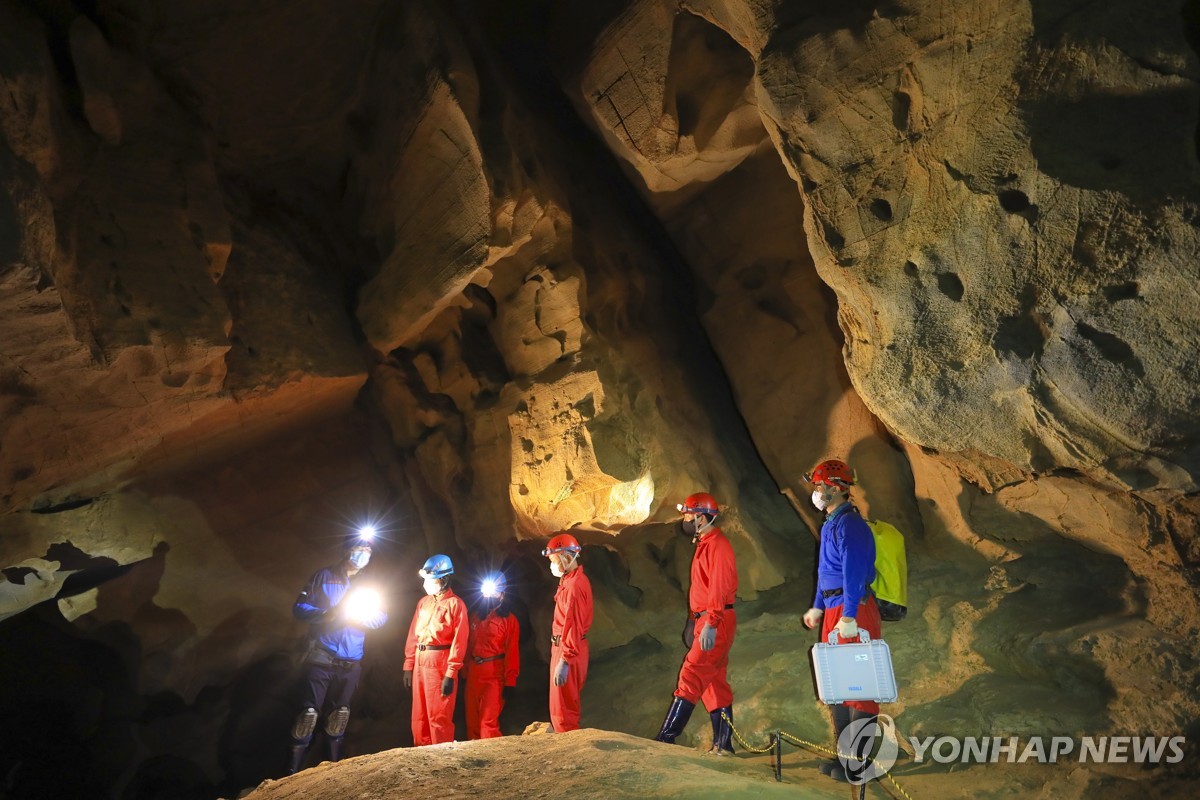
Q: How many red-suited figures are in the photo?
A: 4